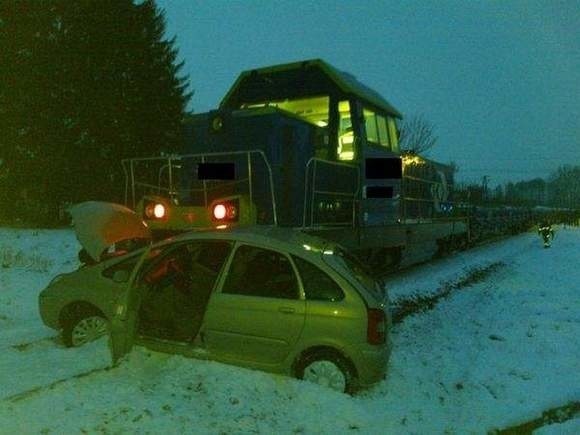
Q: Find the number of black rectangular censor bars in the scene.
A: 3